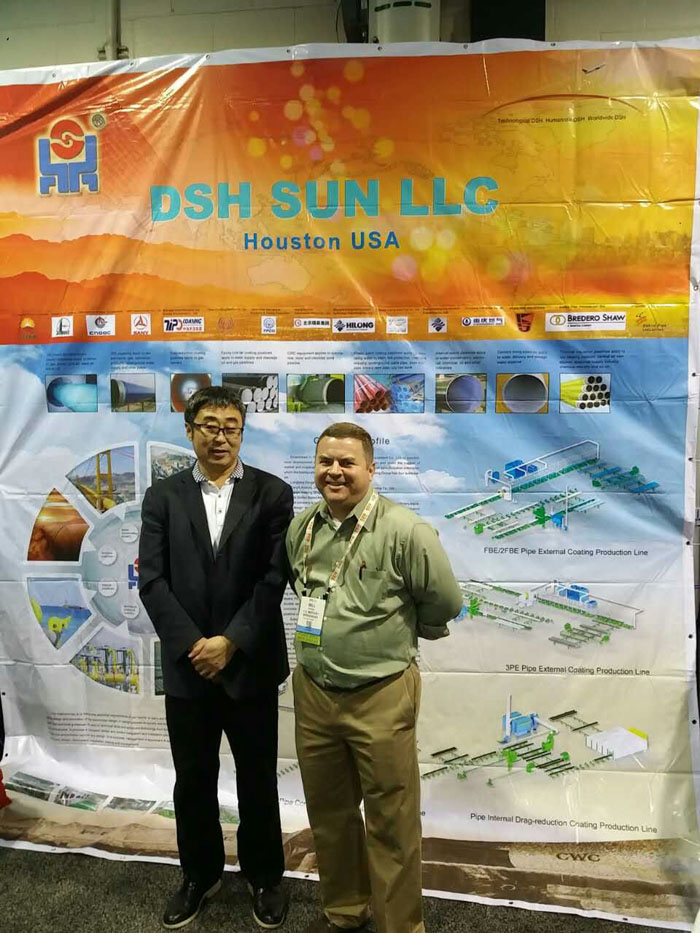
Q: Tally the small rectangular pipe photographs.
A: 9